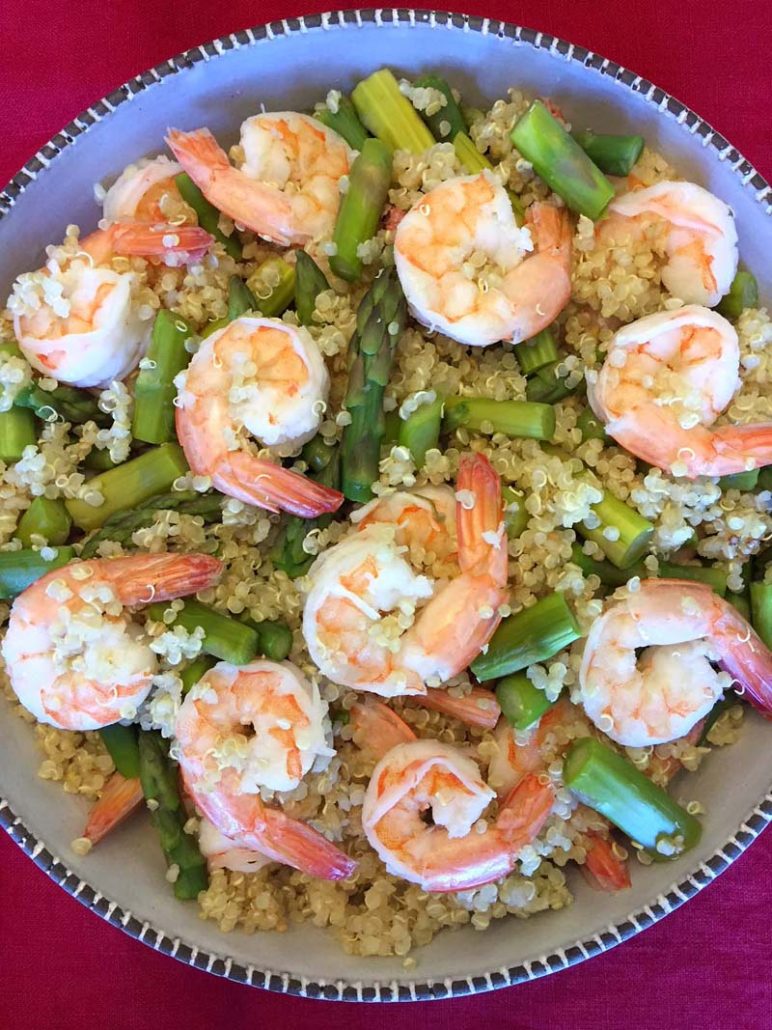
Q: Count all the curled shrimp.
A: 11